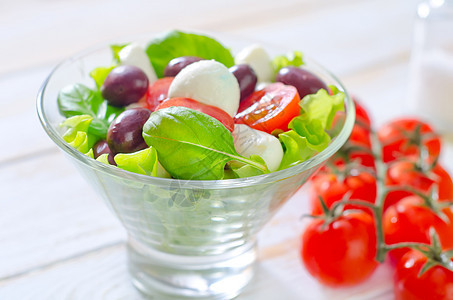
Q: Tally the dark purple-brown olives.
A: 6